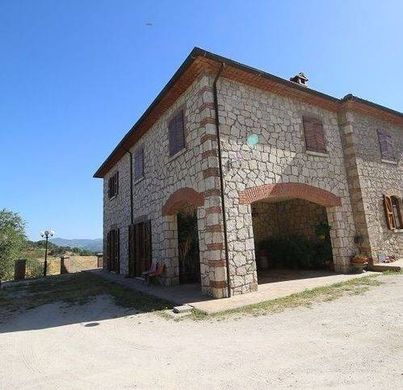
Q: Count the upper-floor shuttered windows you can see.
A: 5